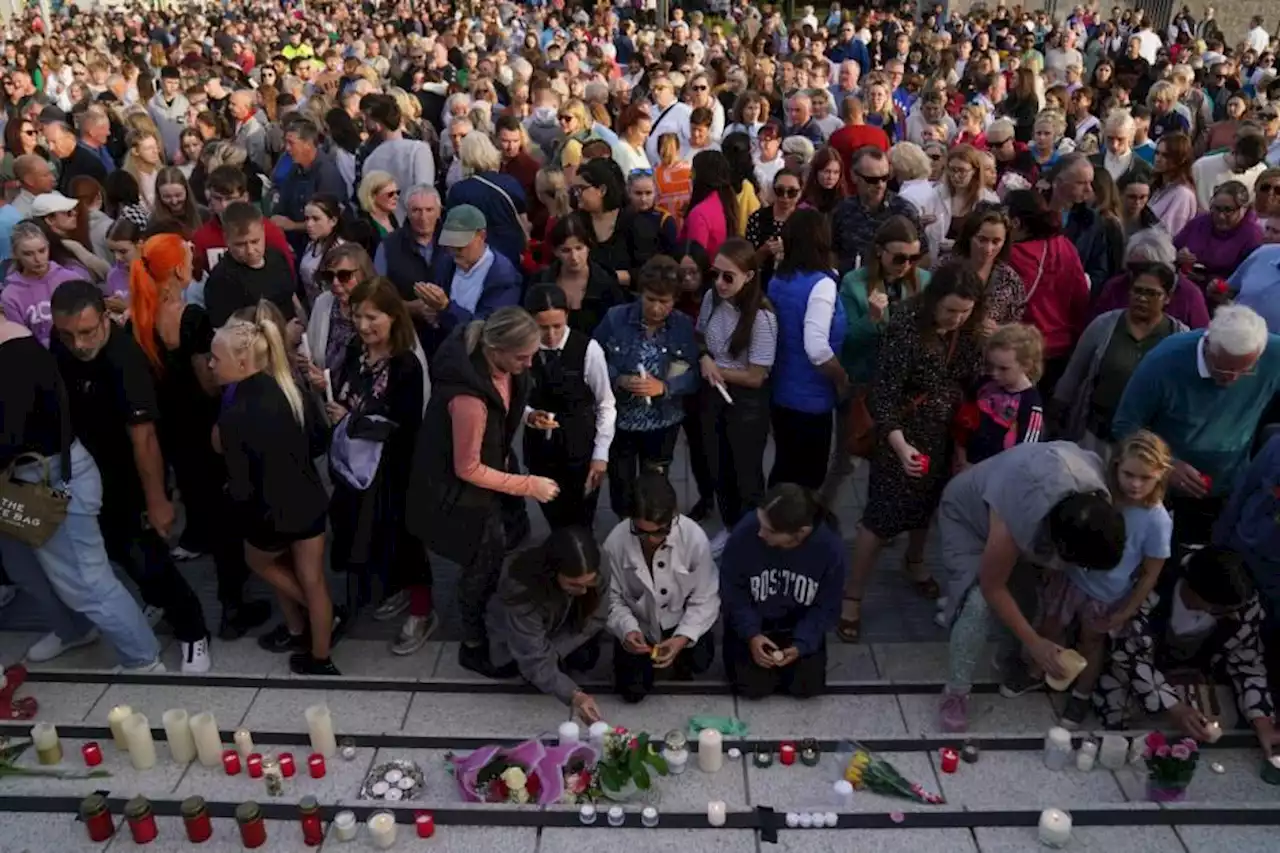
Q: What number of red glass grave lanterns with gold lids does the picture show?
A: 5